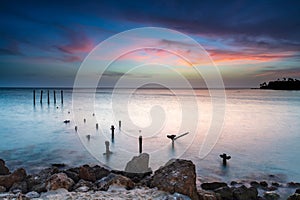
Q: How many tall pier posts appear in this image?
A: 5